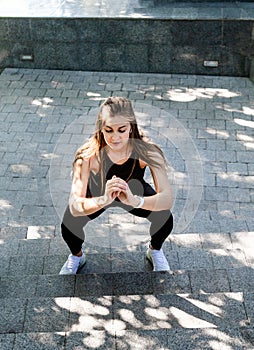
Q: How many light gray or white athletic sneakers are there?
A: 2